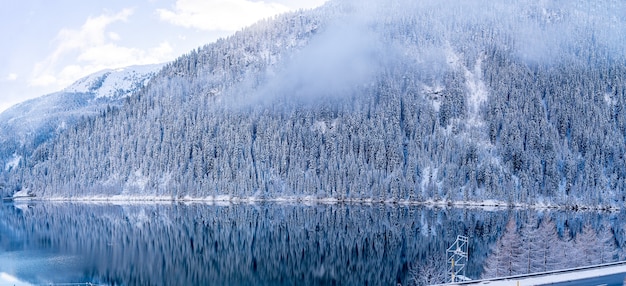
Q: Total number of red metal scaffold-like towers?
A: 0